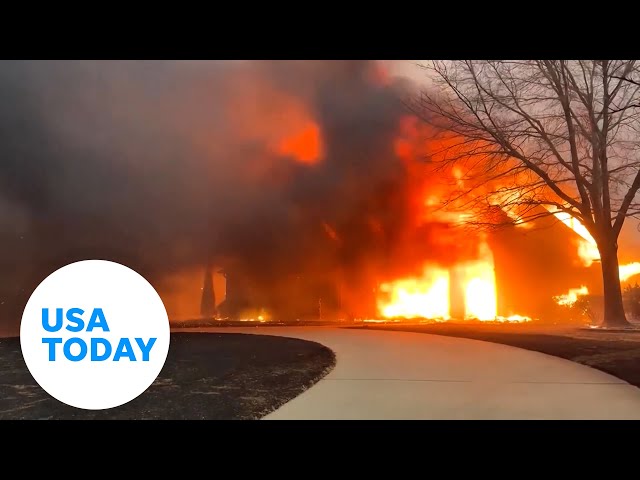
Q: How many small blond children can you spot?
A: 0